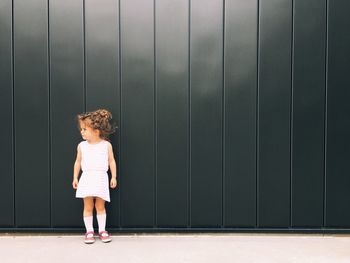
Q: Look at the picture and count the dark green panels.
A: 11